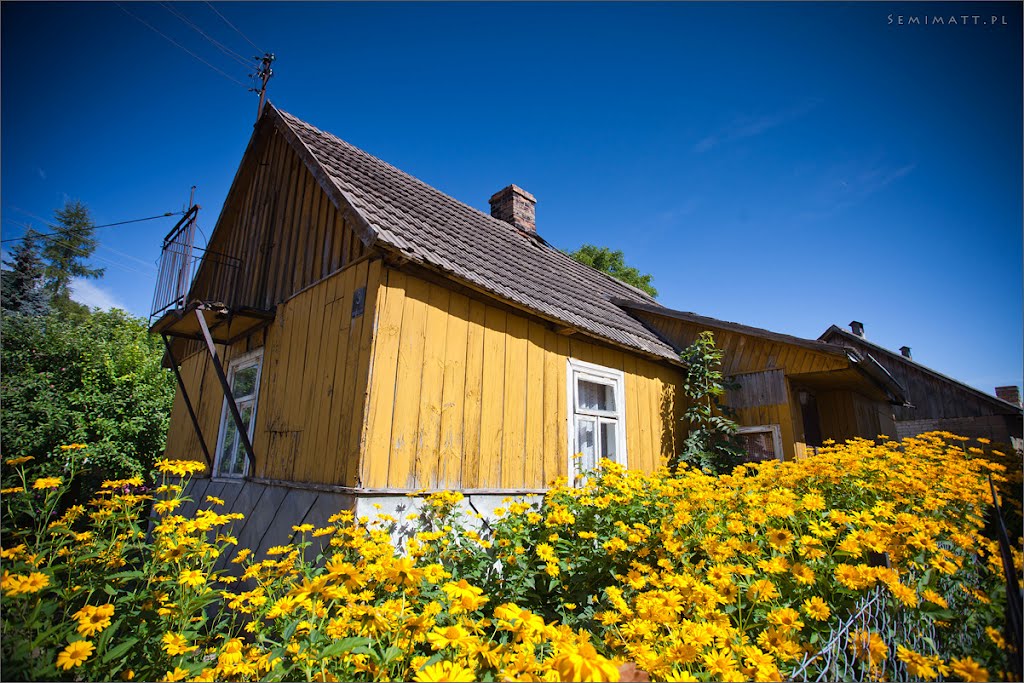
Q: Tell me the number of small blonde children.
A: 0